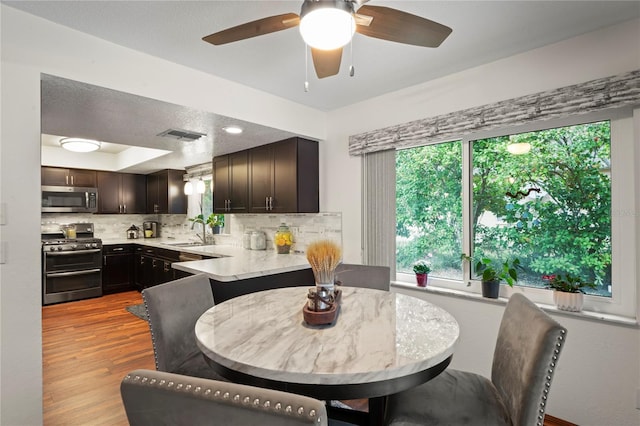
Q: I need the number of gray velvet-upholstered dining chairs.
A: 4